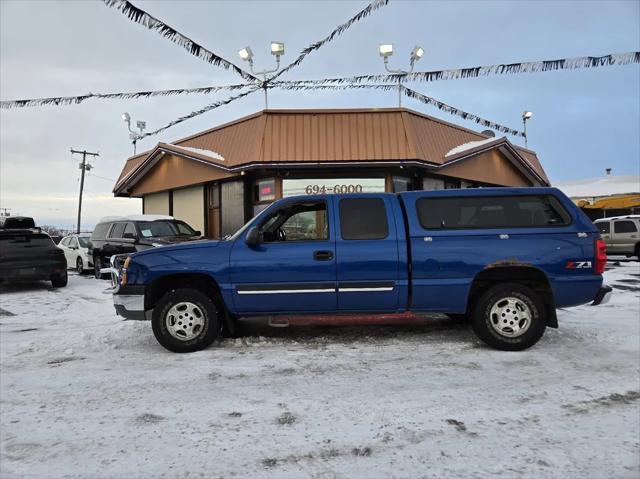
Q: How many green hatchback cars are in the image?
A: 0